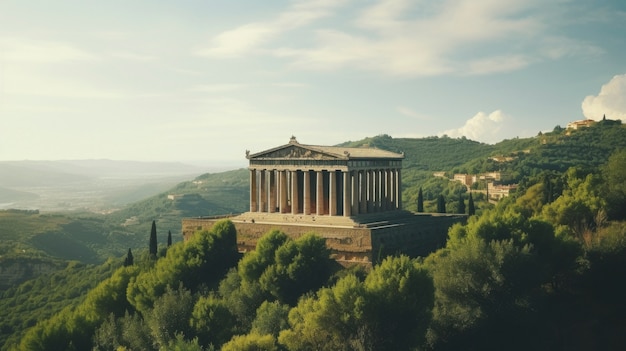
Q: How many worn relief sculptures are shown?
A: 1